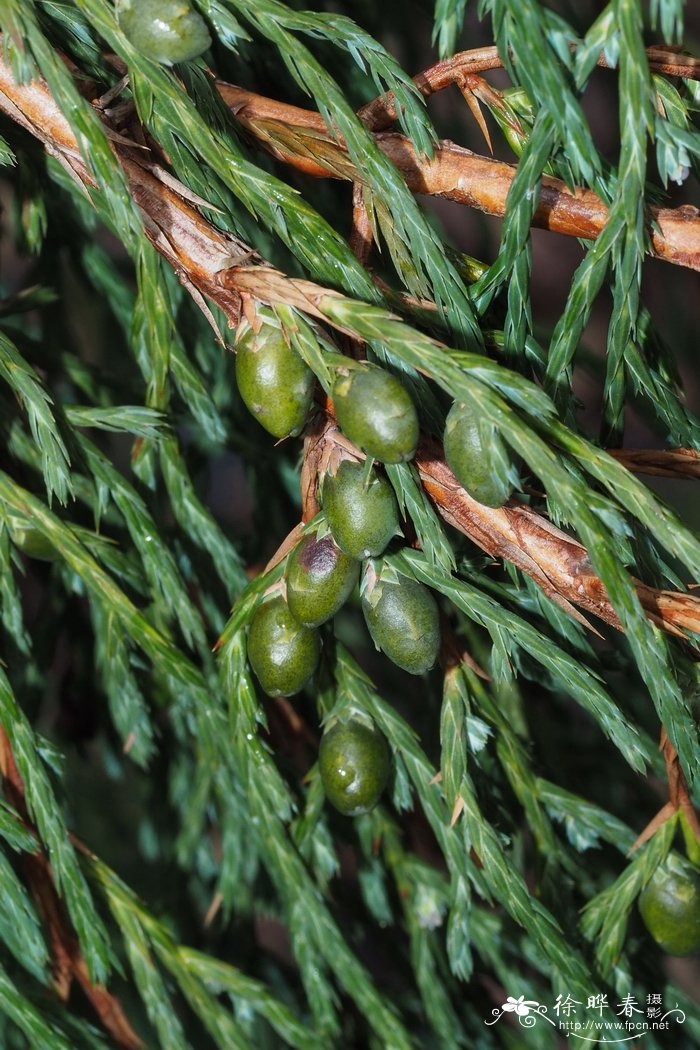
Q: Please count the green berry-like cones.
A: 11